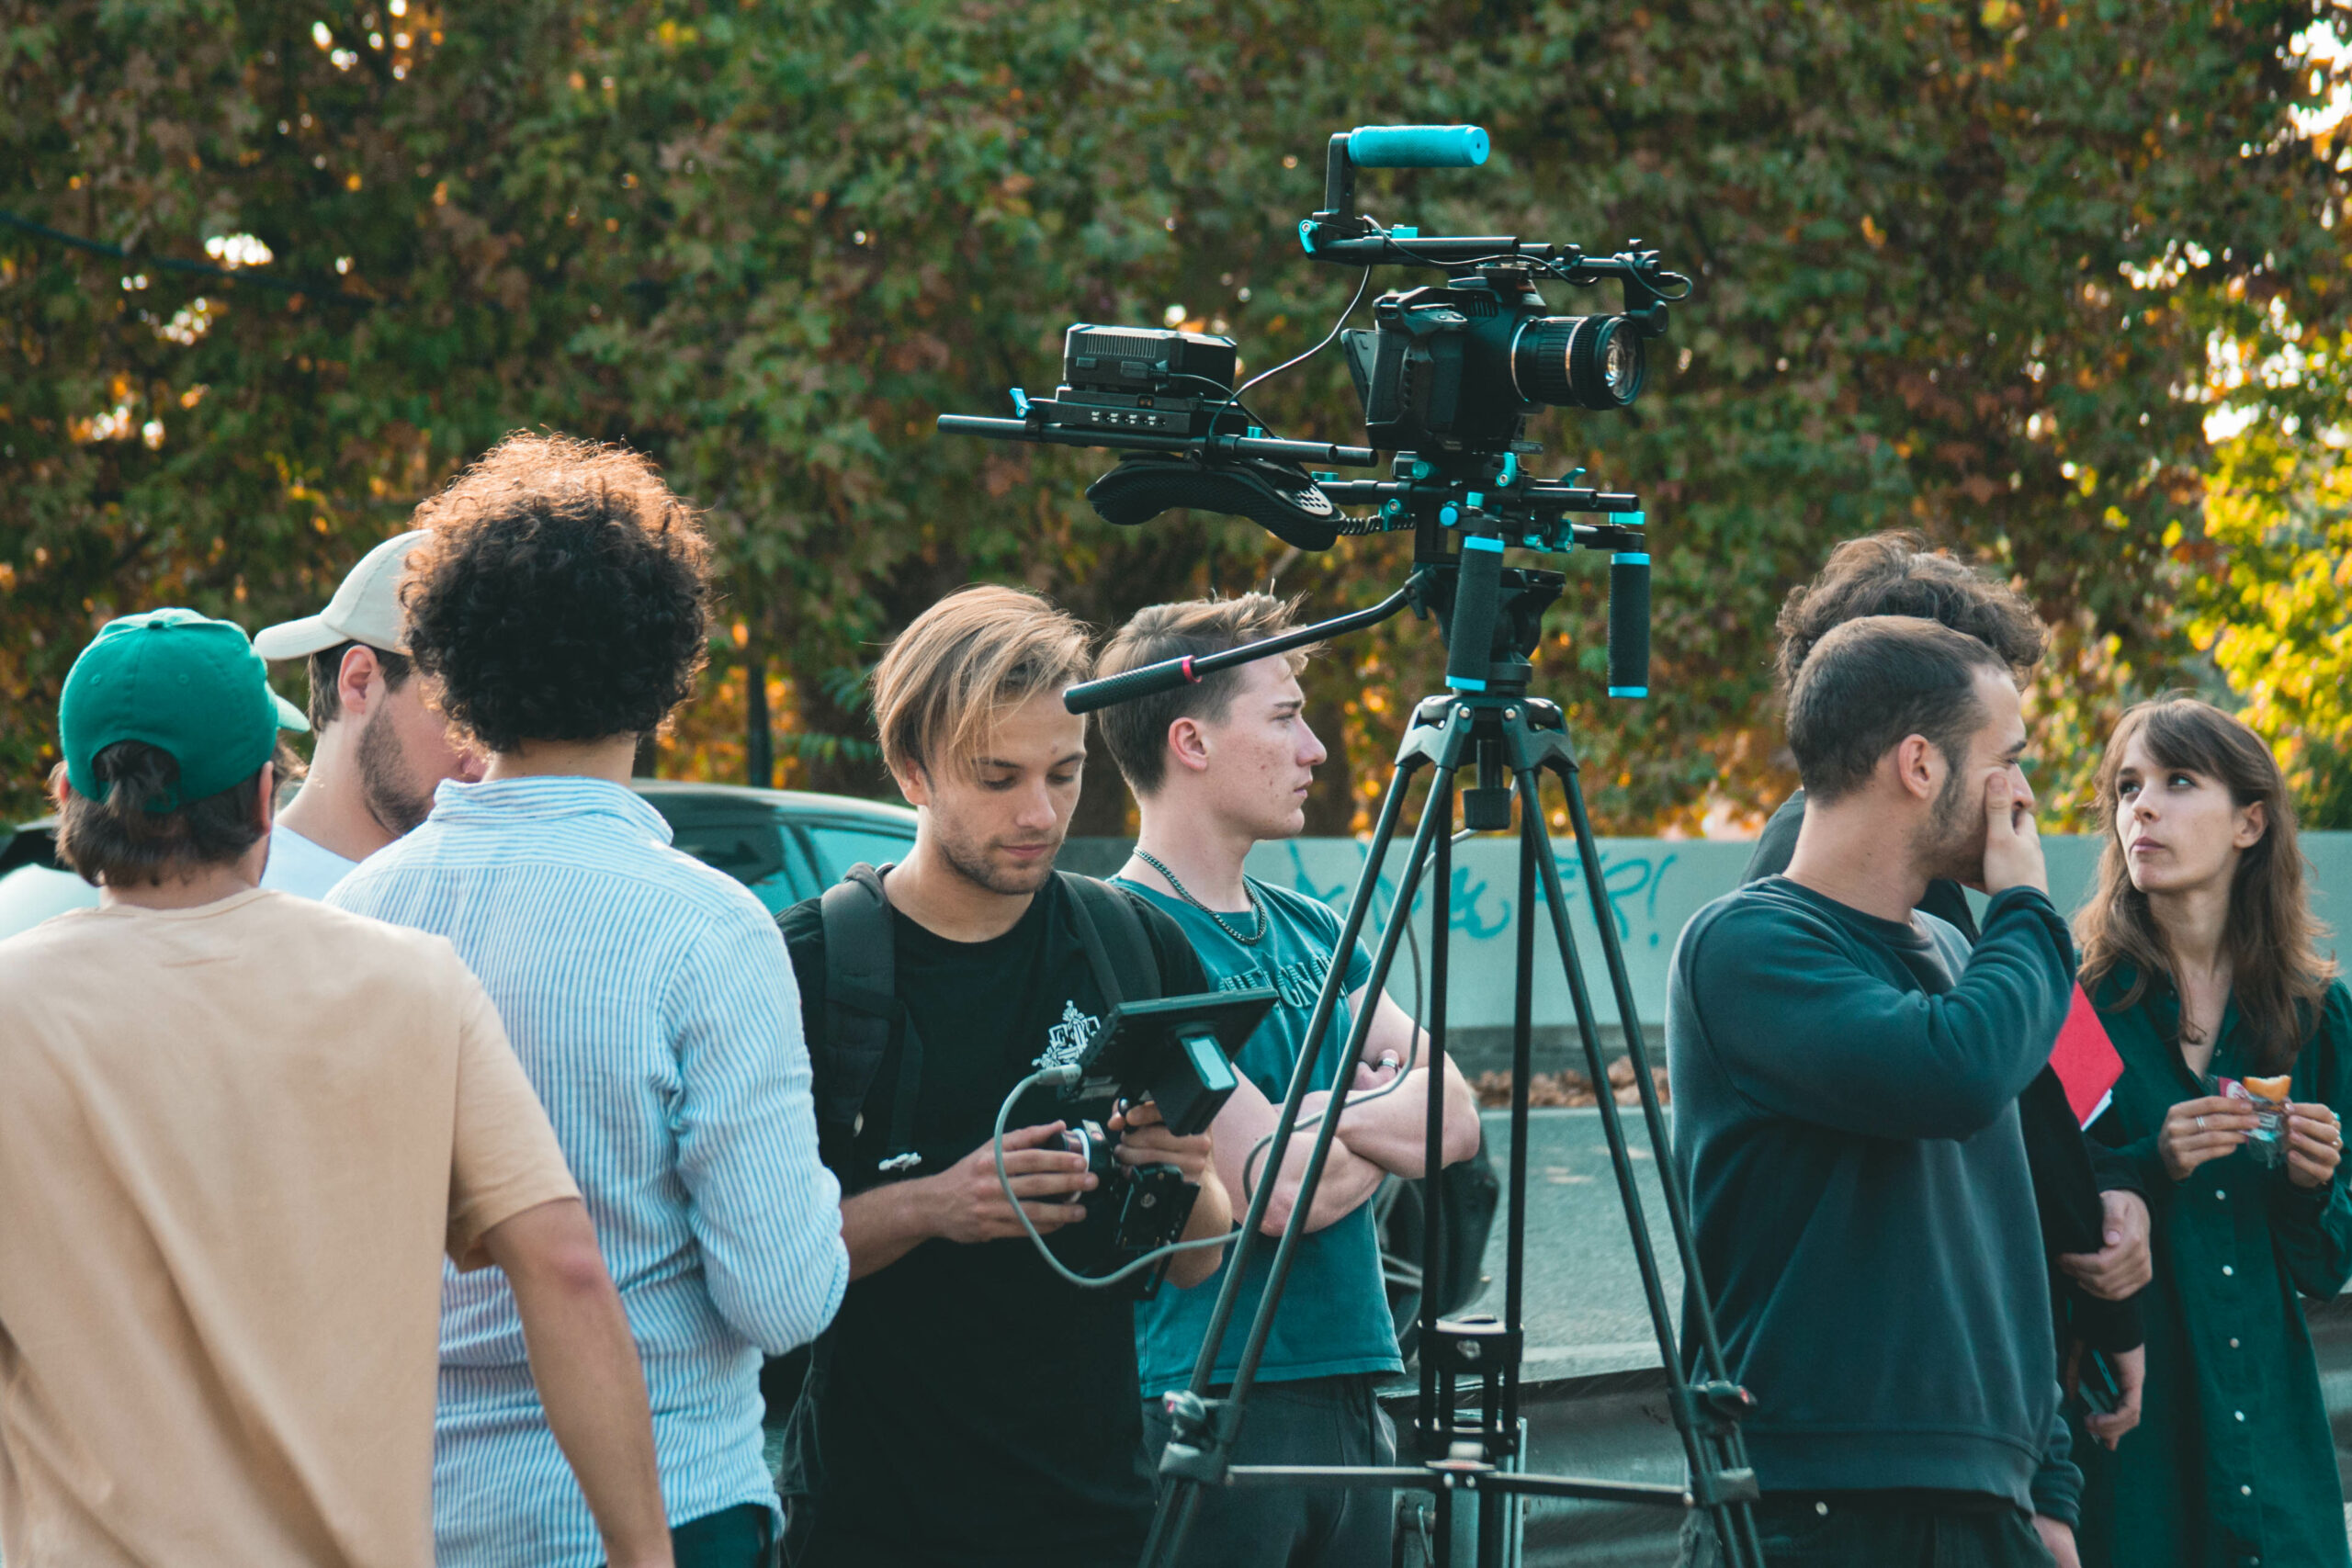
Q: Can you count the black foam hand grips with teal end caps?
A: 2